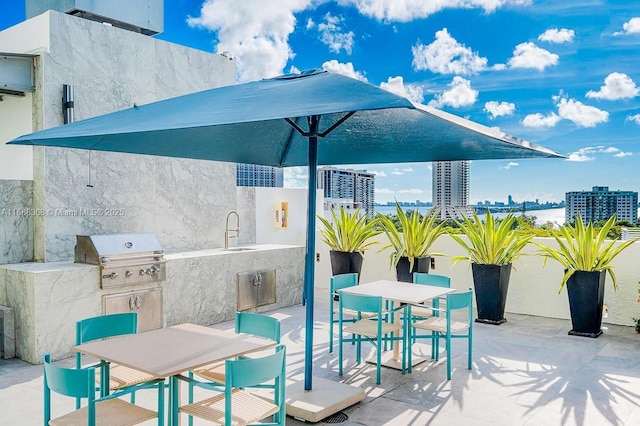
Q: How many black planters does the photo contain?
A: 4